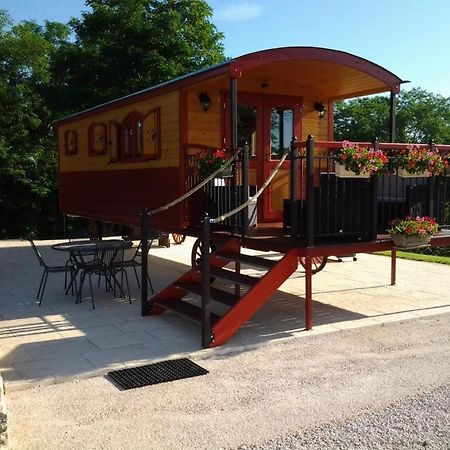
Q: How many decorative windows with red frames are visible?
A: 3